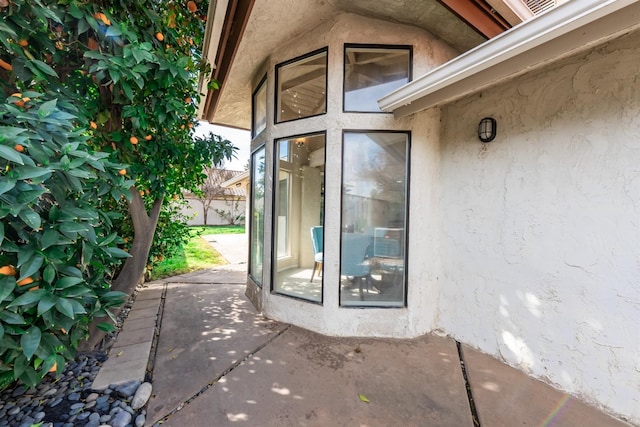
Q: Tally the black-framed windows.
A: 6